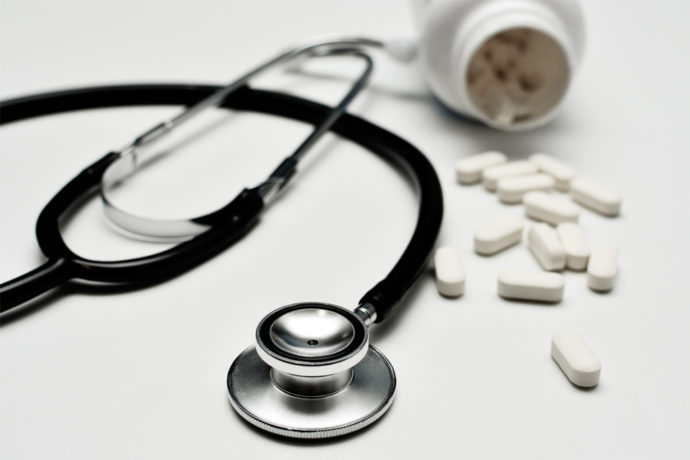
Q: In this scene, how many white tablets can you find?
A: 13